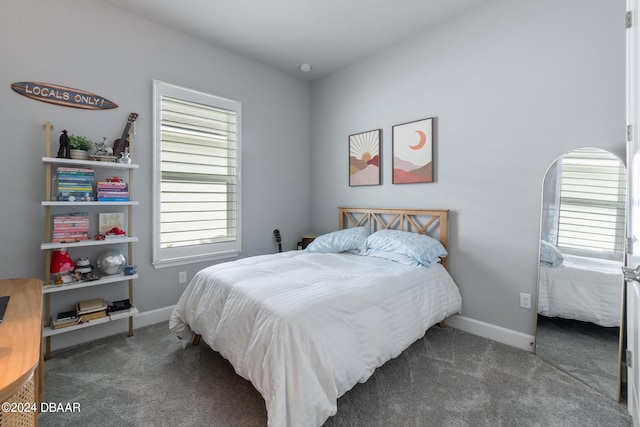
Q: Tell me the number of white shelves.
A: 5